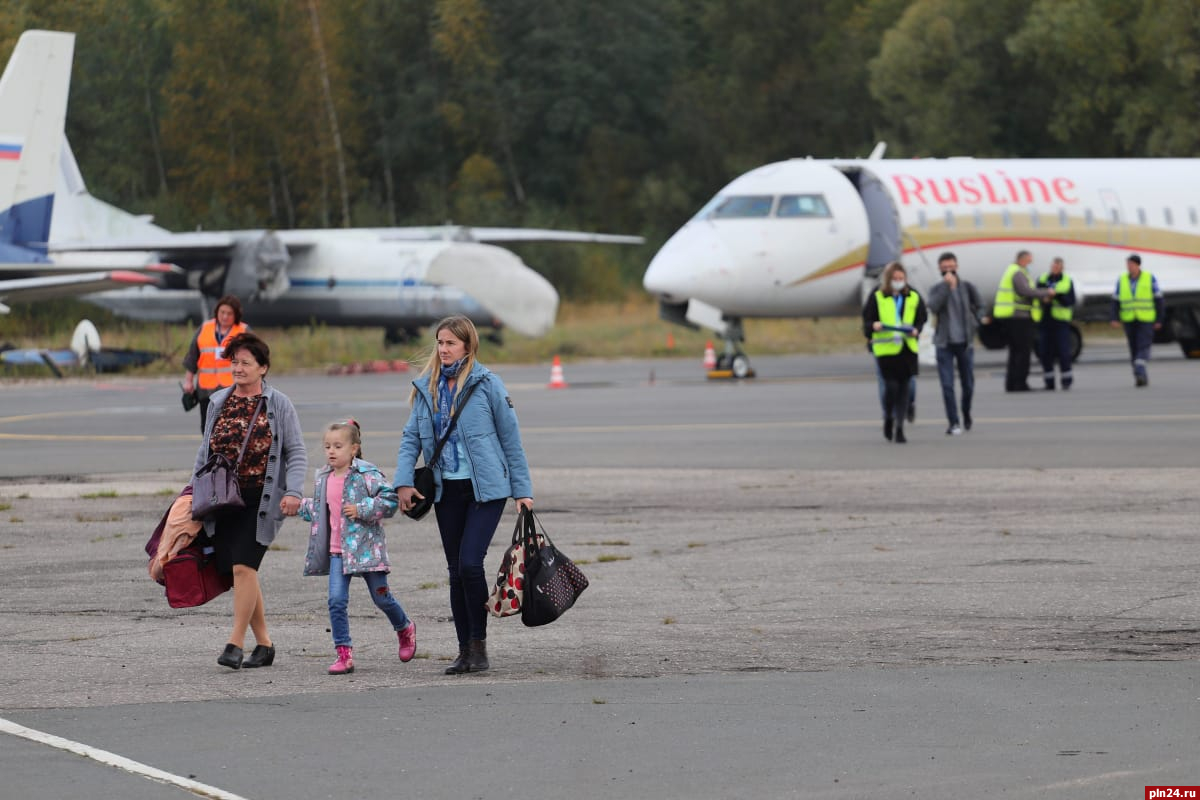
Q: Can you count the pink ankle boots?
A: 2